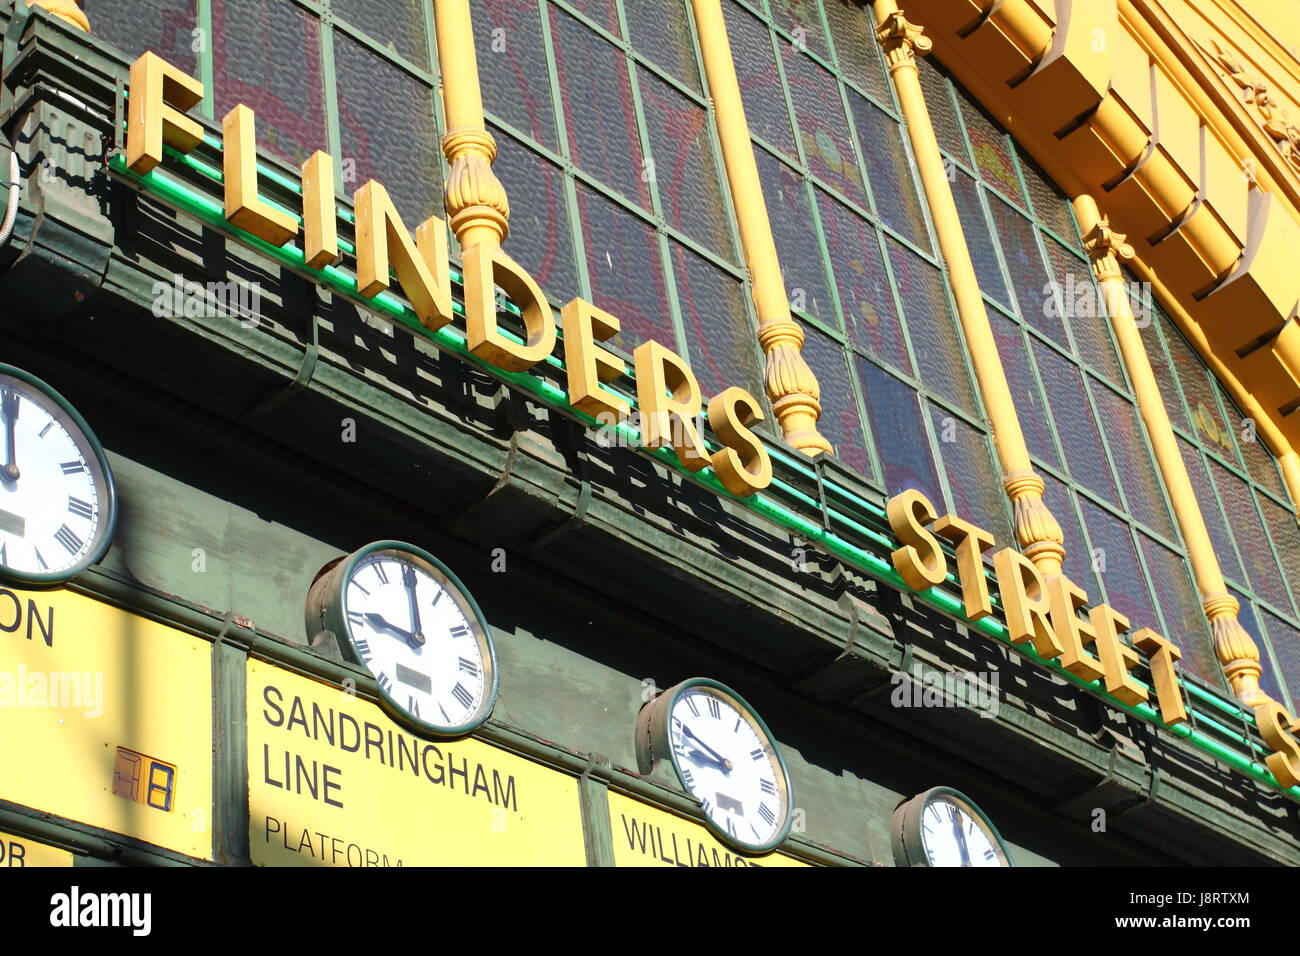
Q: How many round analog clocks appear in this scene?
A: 4